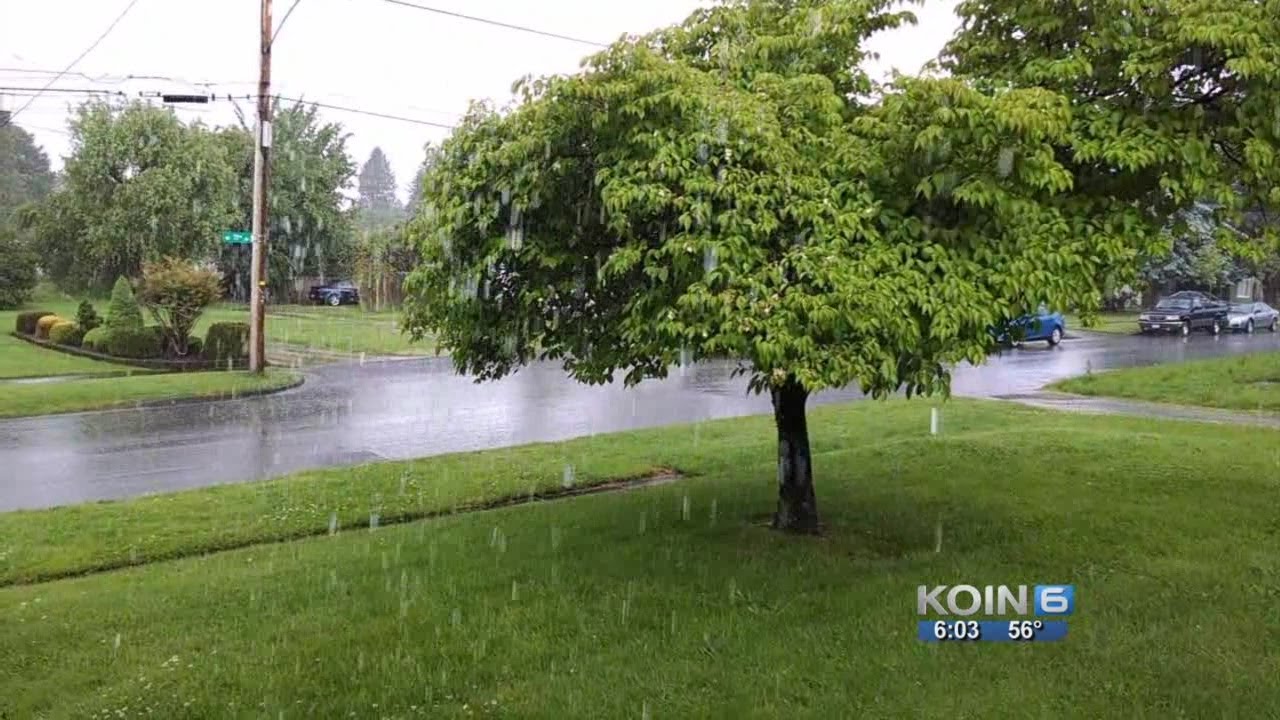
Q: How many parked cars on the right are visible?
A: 3